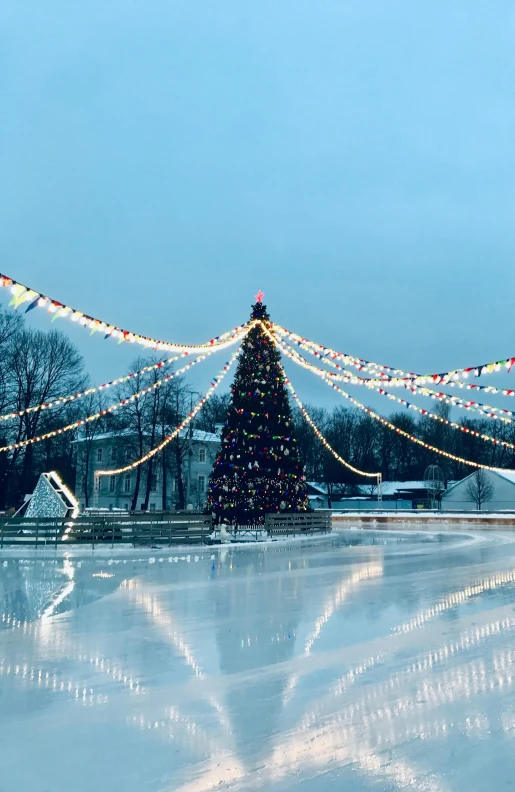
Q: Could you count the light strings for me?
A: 11